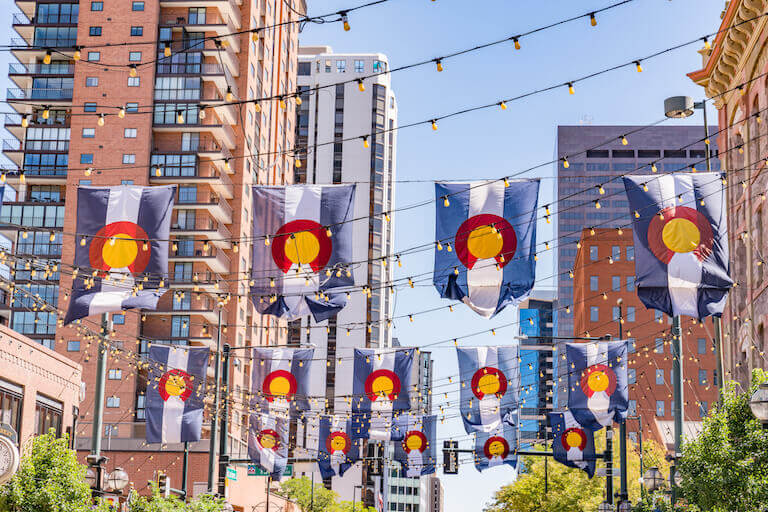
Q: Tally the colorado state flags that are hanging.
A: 14